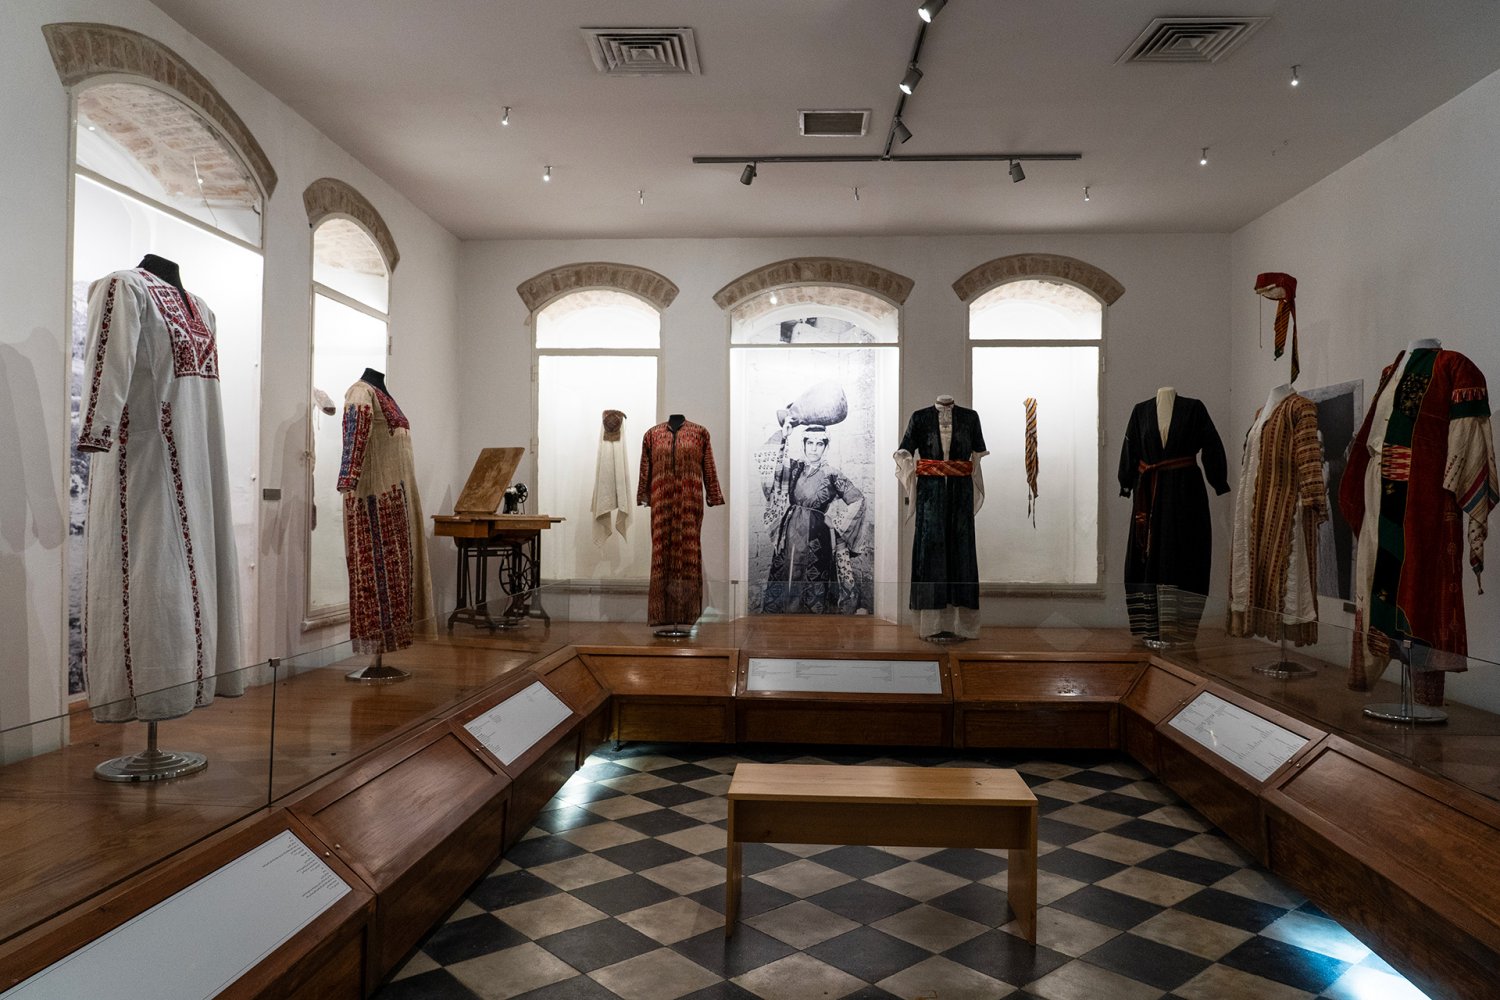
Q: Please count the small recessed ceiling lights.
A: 7